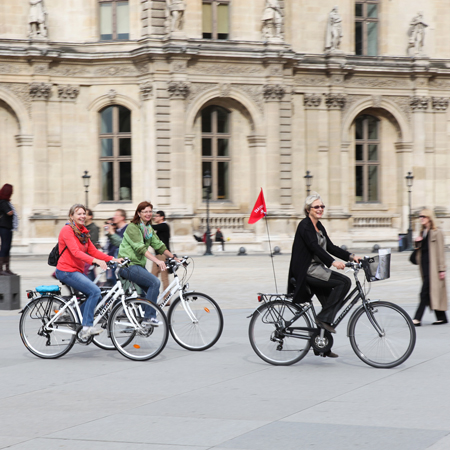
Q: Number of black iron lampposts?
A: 4